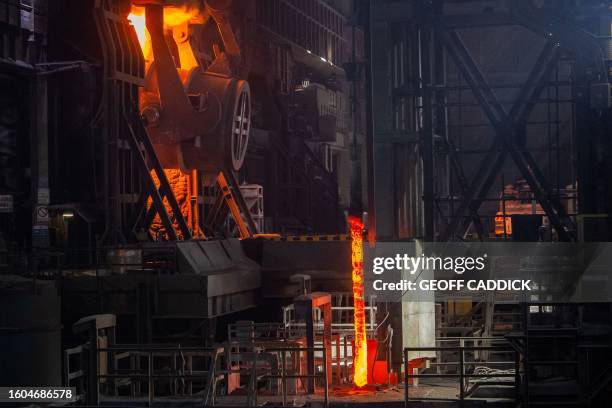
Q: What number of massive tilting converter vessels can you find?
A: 1